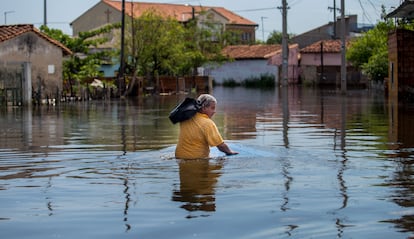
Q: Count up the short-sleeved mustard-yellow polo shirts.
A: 1